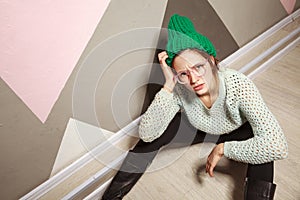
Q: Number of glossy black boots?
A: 2